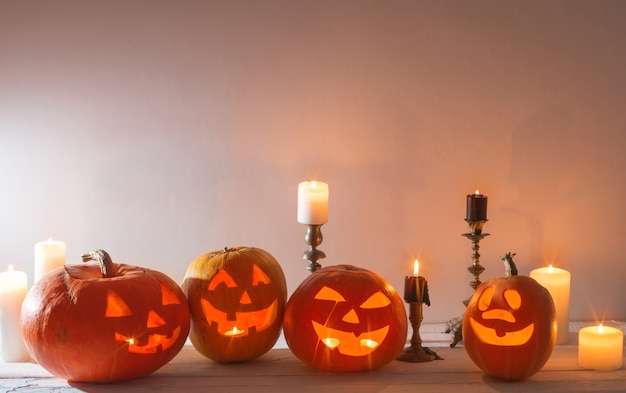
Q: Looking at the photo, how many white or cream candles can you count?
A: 5